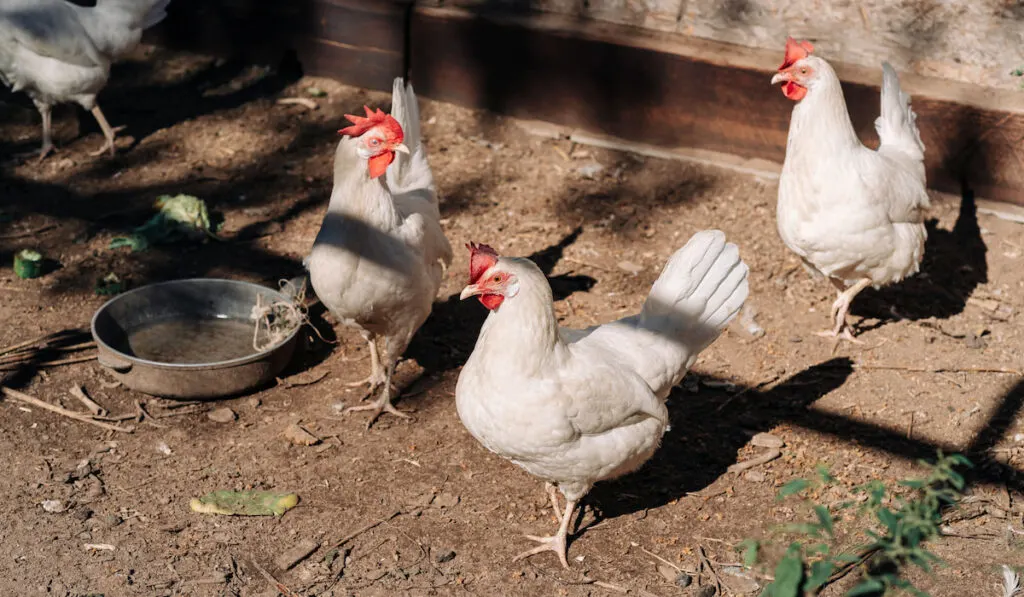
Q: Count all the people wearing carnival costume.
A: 0